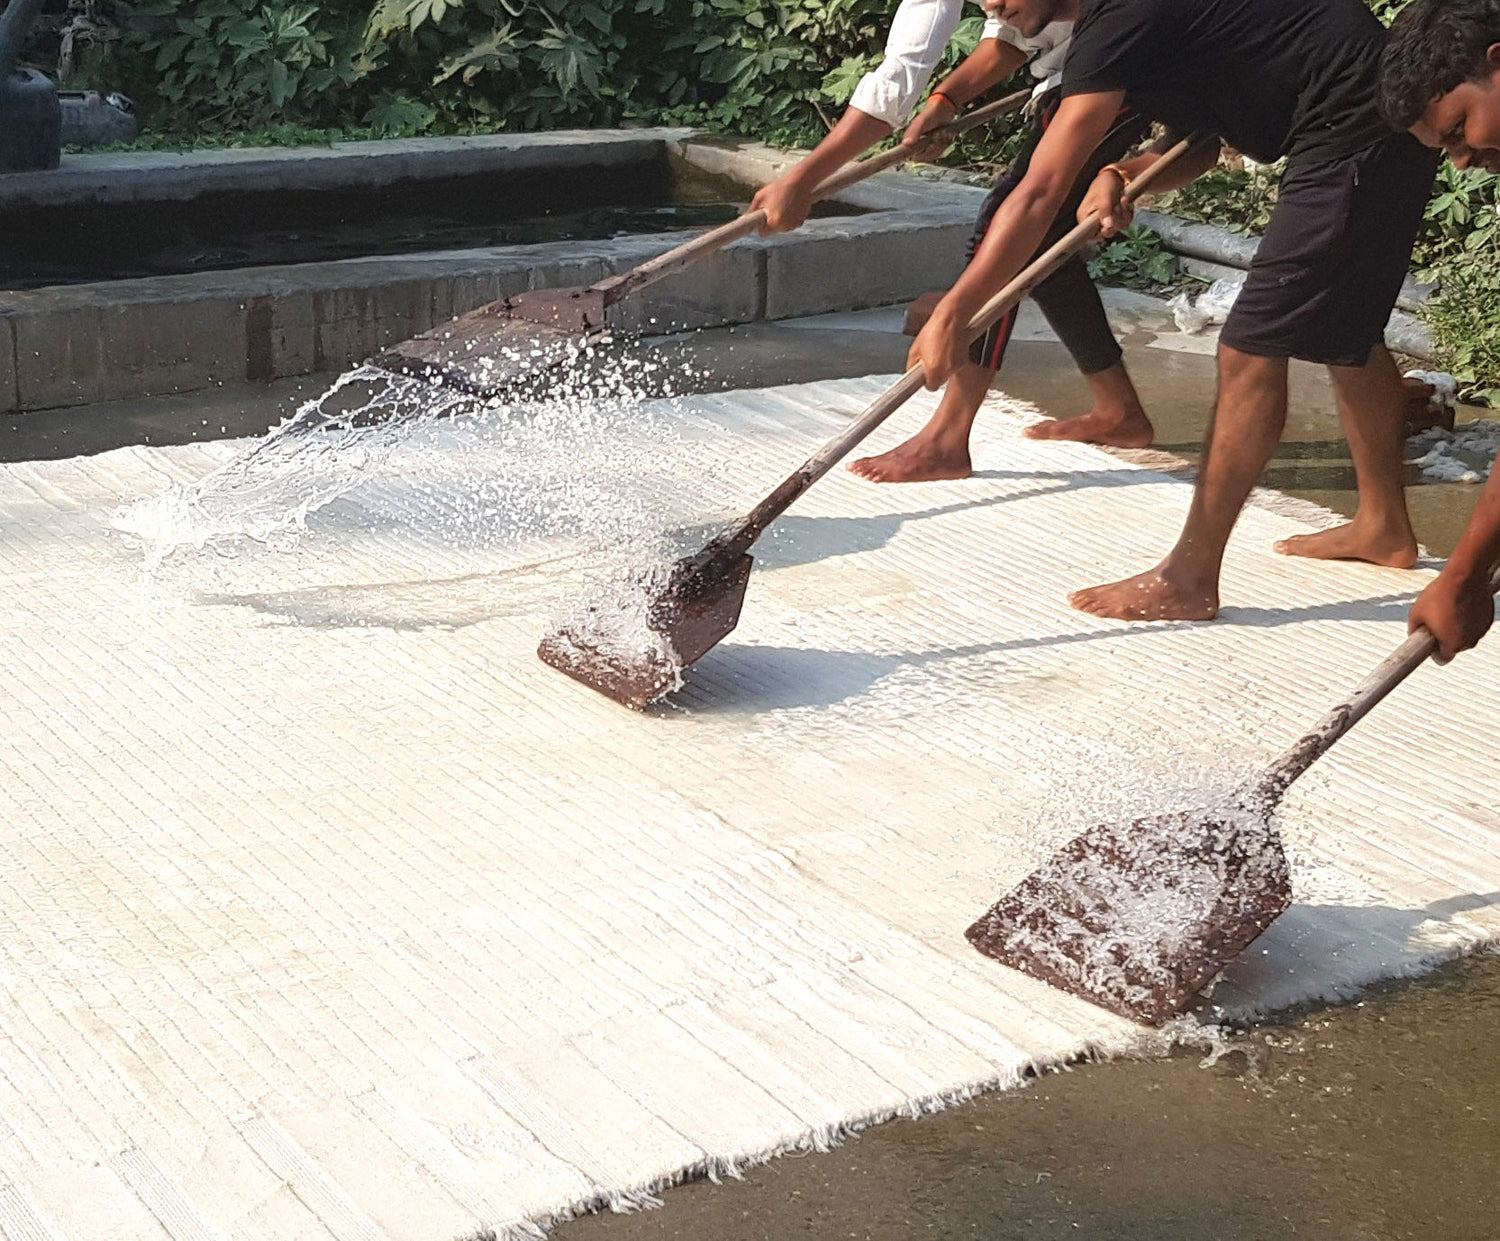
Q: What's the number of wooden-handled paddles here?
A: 3